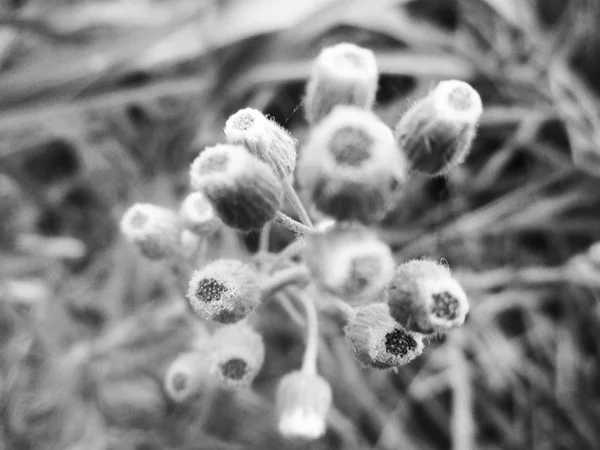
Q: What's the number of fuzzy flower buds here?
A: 14